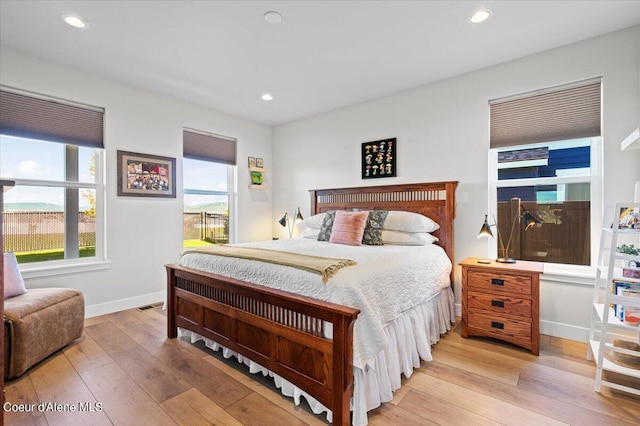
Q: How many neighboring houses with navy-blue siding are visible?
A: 1